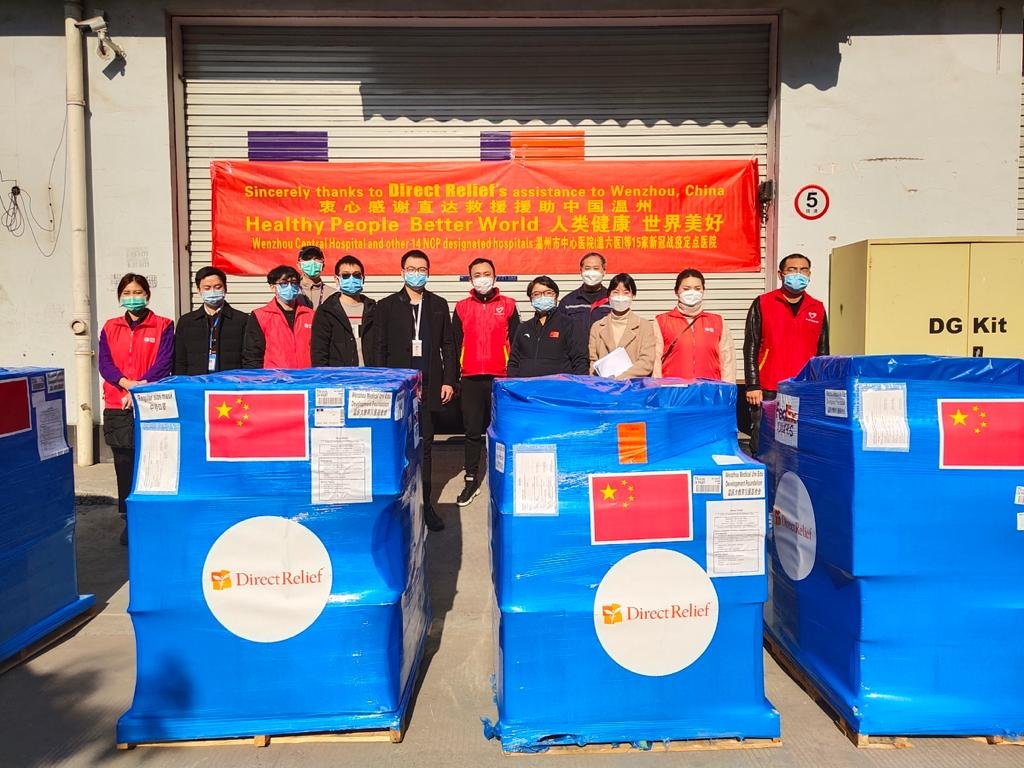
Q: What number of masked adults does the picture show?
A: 12